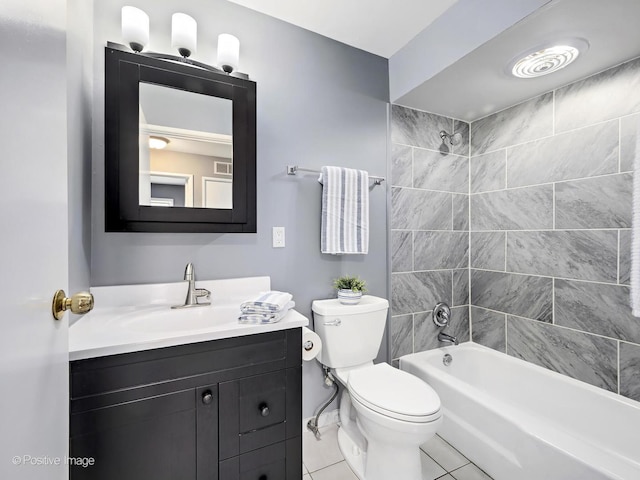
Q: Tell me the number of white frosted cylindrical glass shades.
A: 3